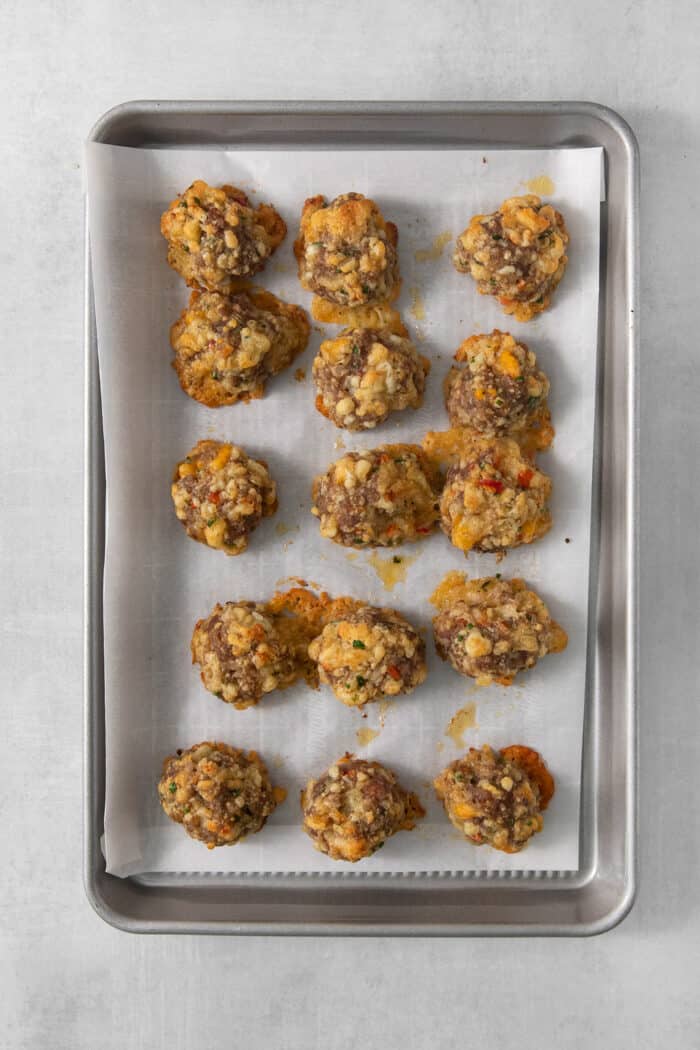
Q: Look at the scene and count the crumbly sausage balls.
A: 15